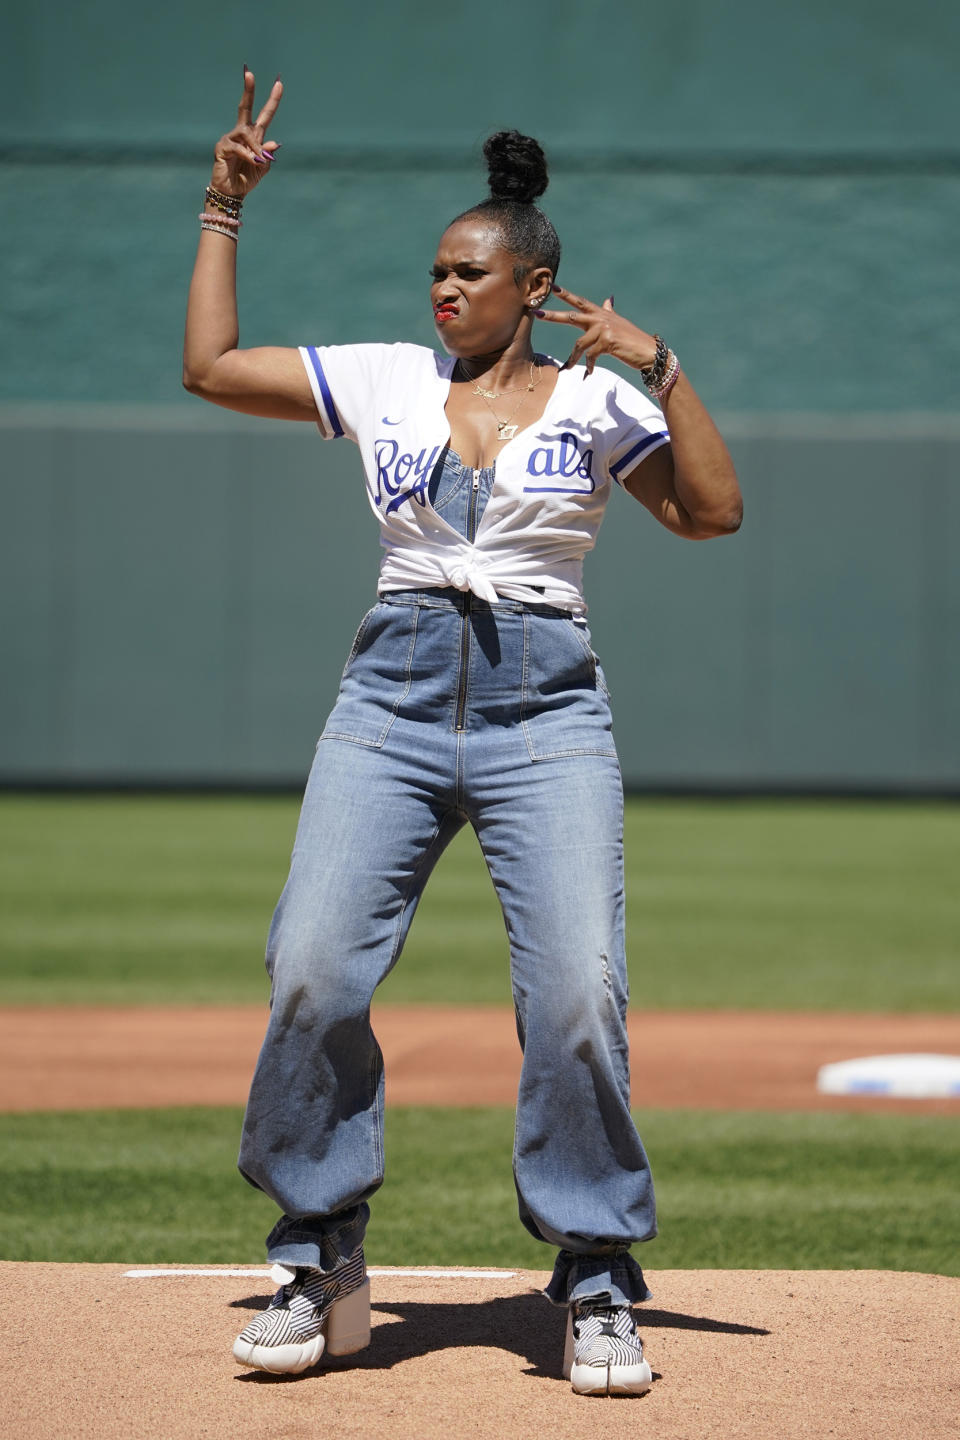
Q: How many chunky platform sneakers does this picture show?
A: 2